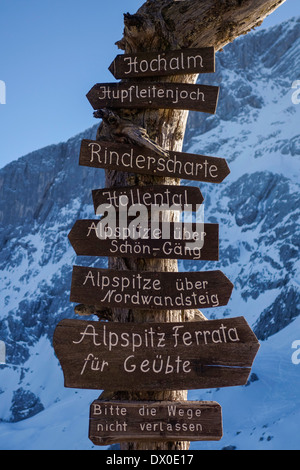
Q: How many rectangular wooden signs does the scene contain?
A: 1